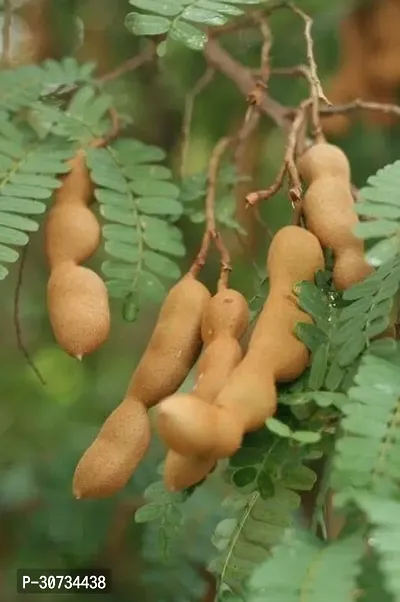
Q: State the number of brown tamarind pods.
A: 5